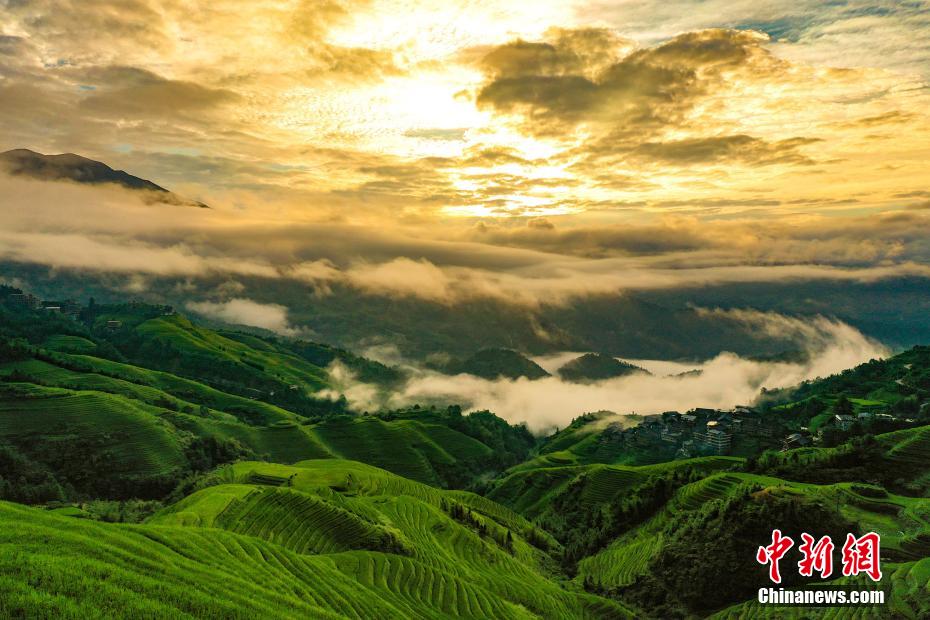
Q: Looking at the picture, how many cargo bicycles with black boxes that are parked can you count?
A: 0